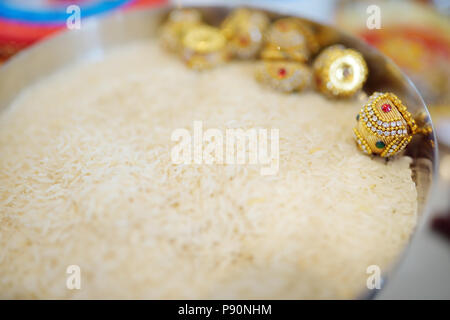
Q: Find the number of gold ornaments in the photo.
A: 7